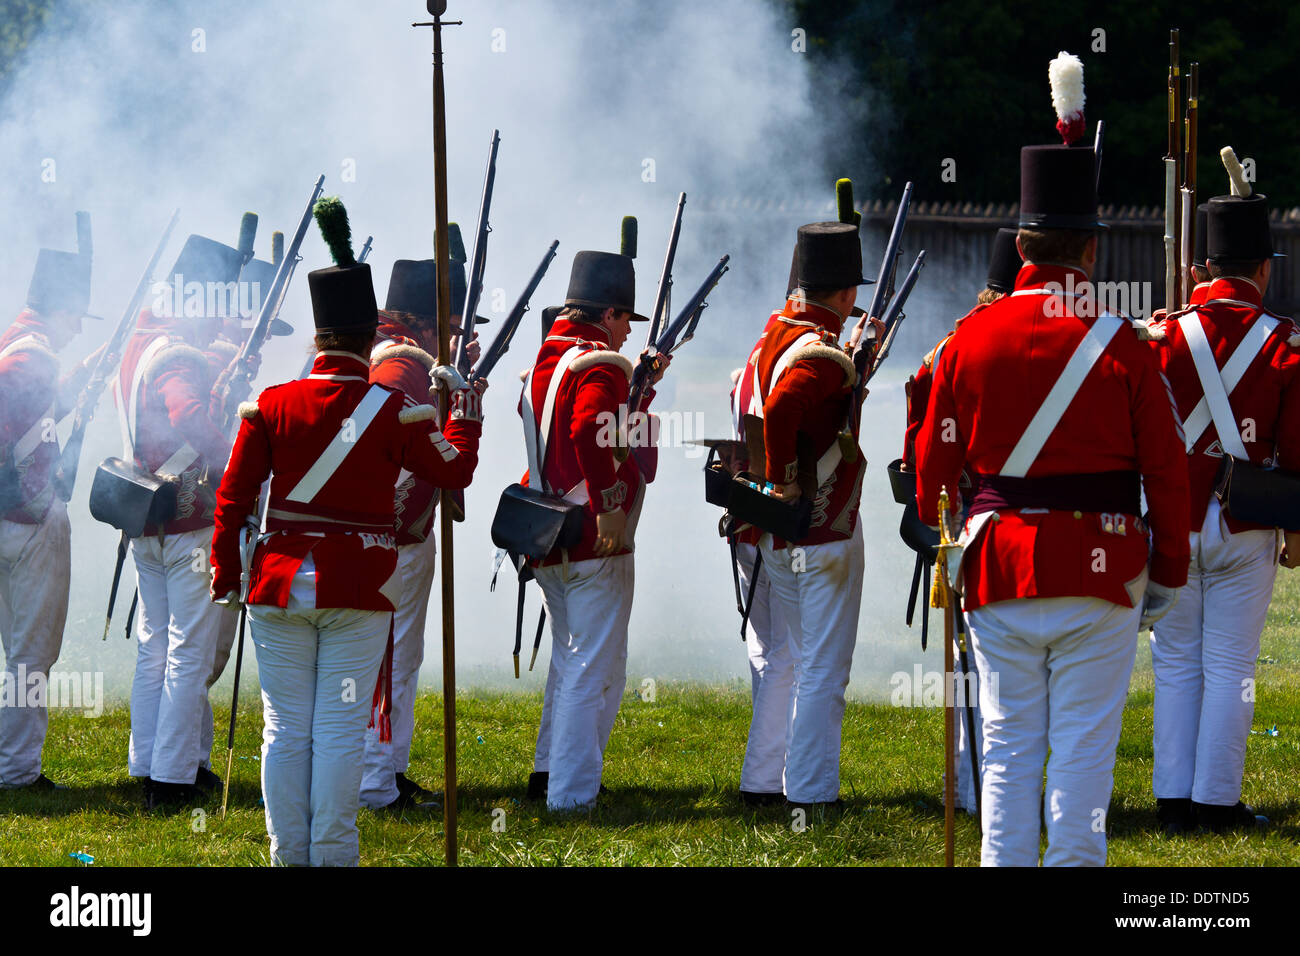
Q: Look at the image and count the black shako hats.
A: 13